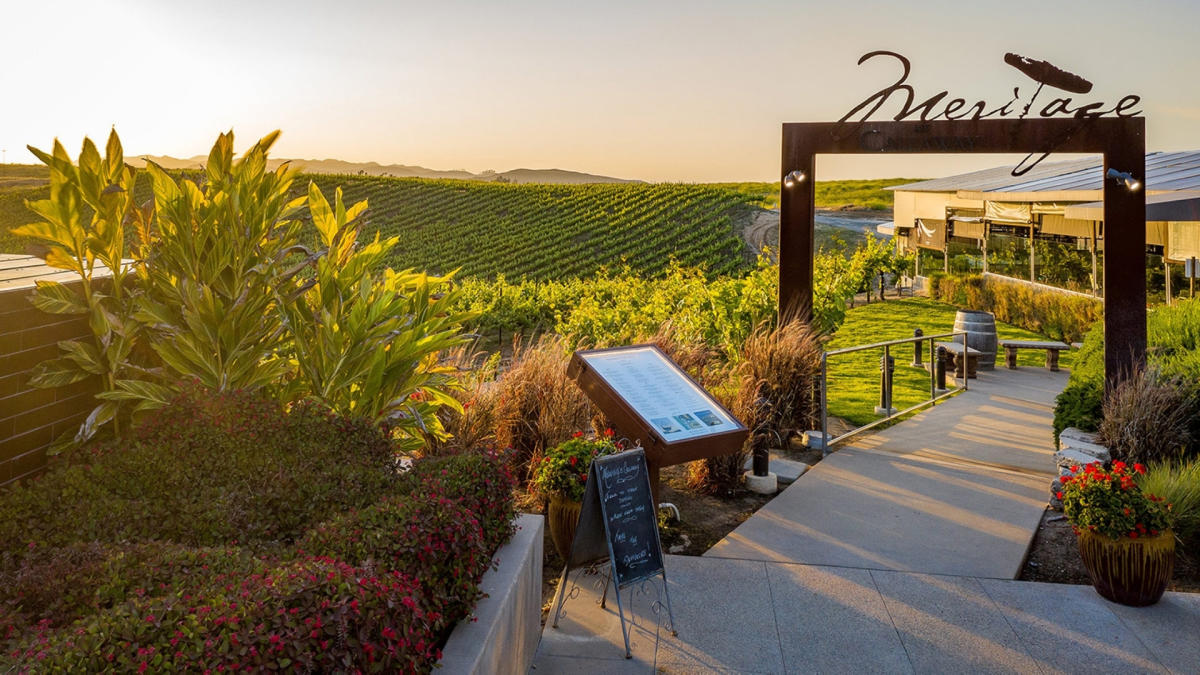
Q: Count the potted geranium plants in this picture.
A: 2